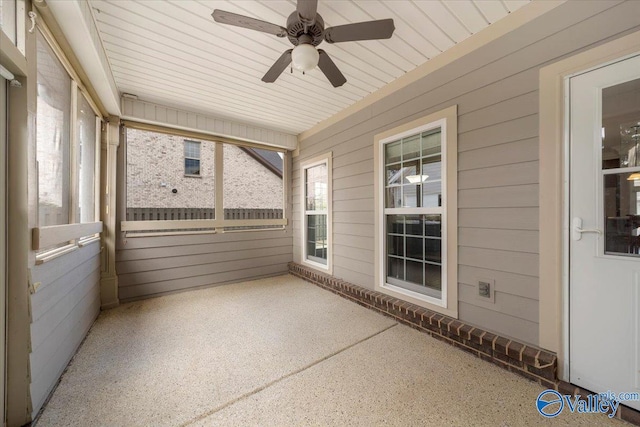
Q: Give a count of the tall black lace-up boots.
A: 0